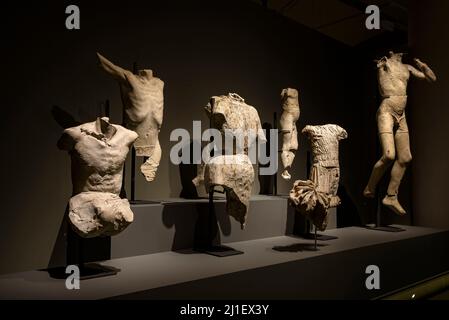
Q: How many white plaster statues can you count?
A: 6